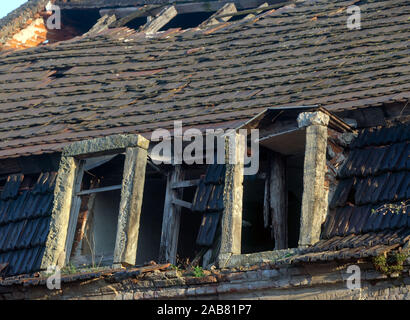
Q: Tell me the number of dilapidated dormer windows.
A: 2